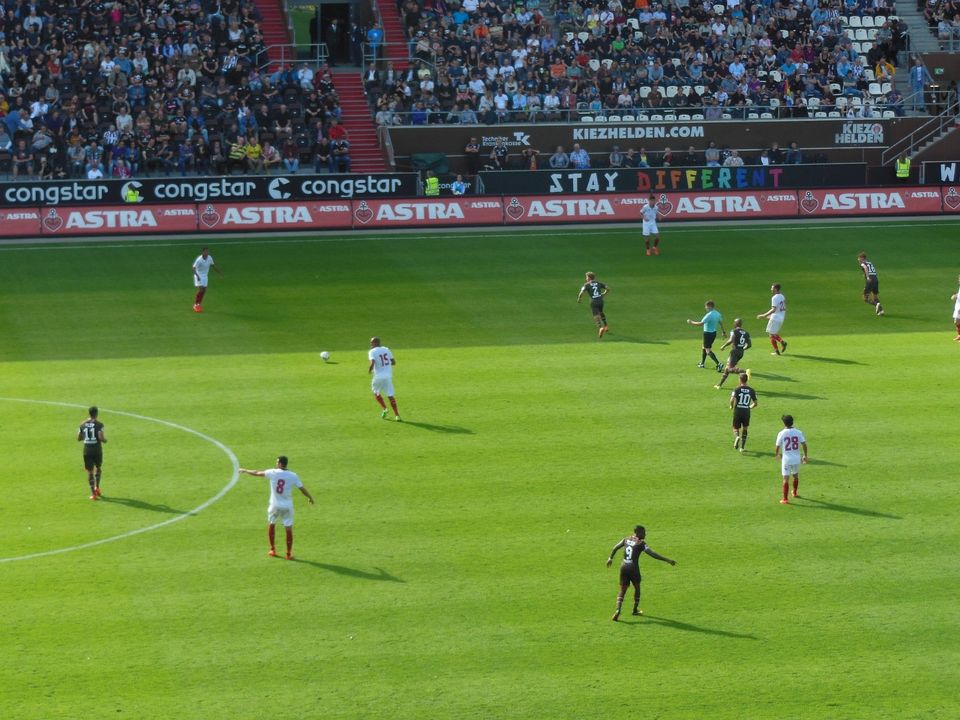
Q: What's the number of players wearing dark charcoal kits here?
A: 6